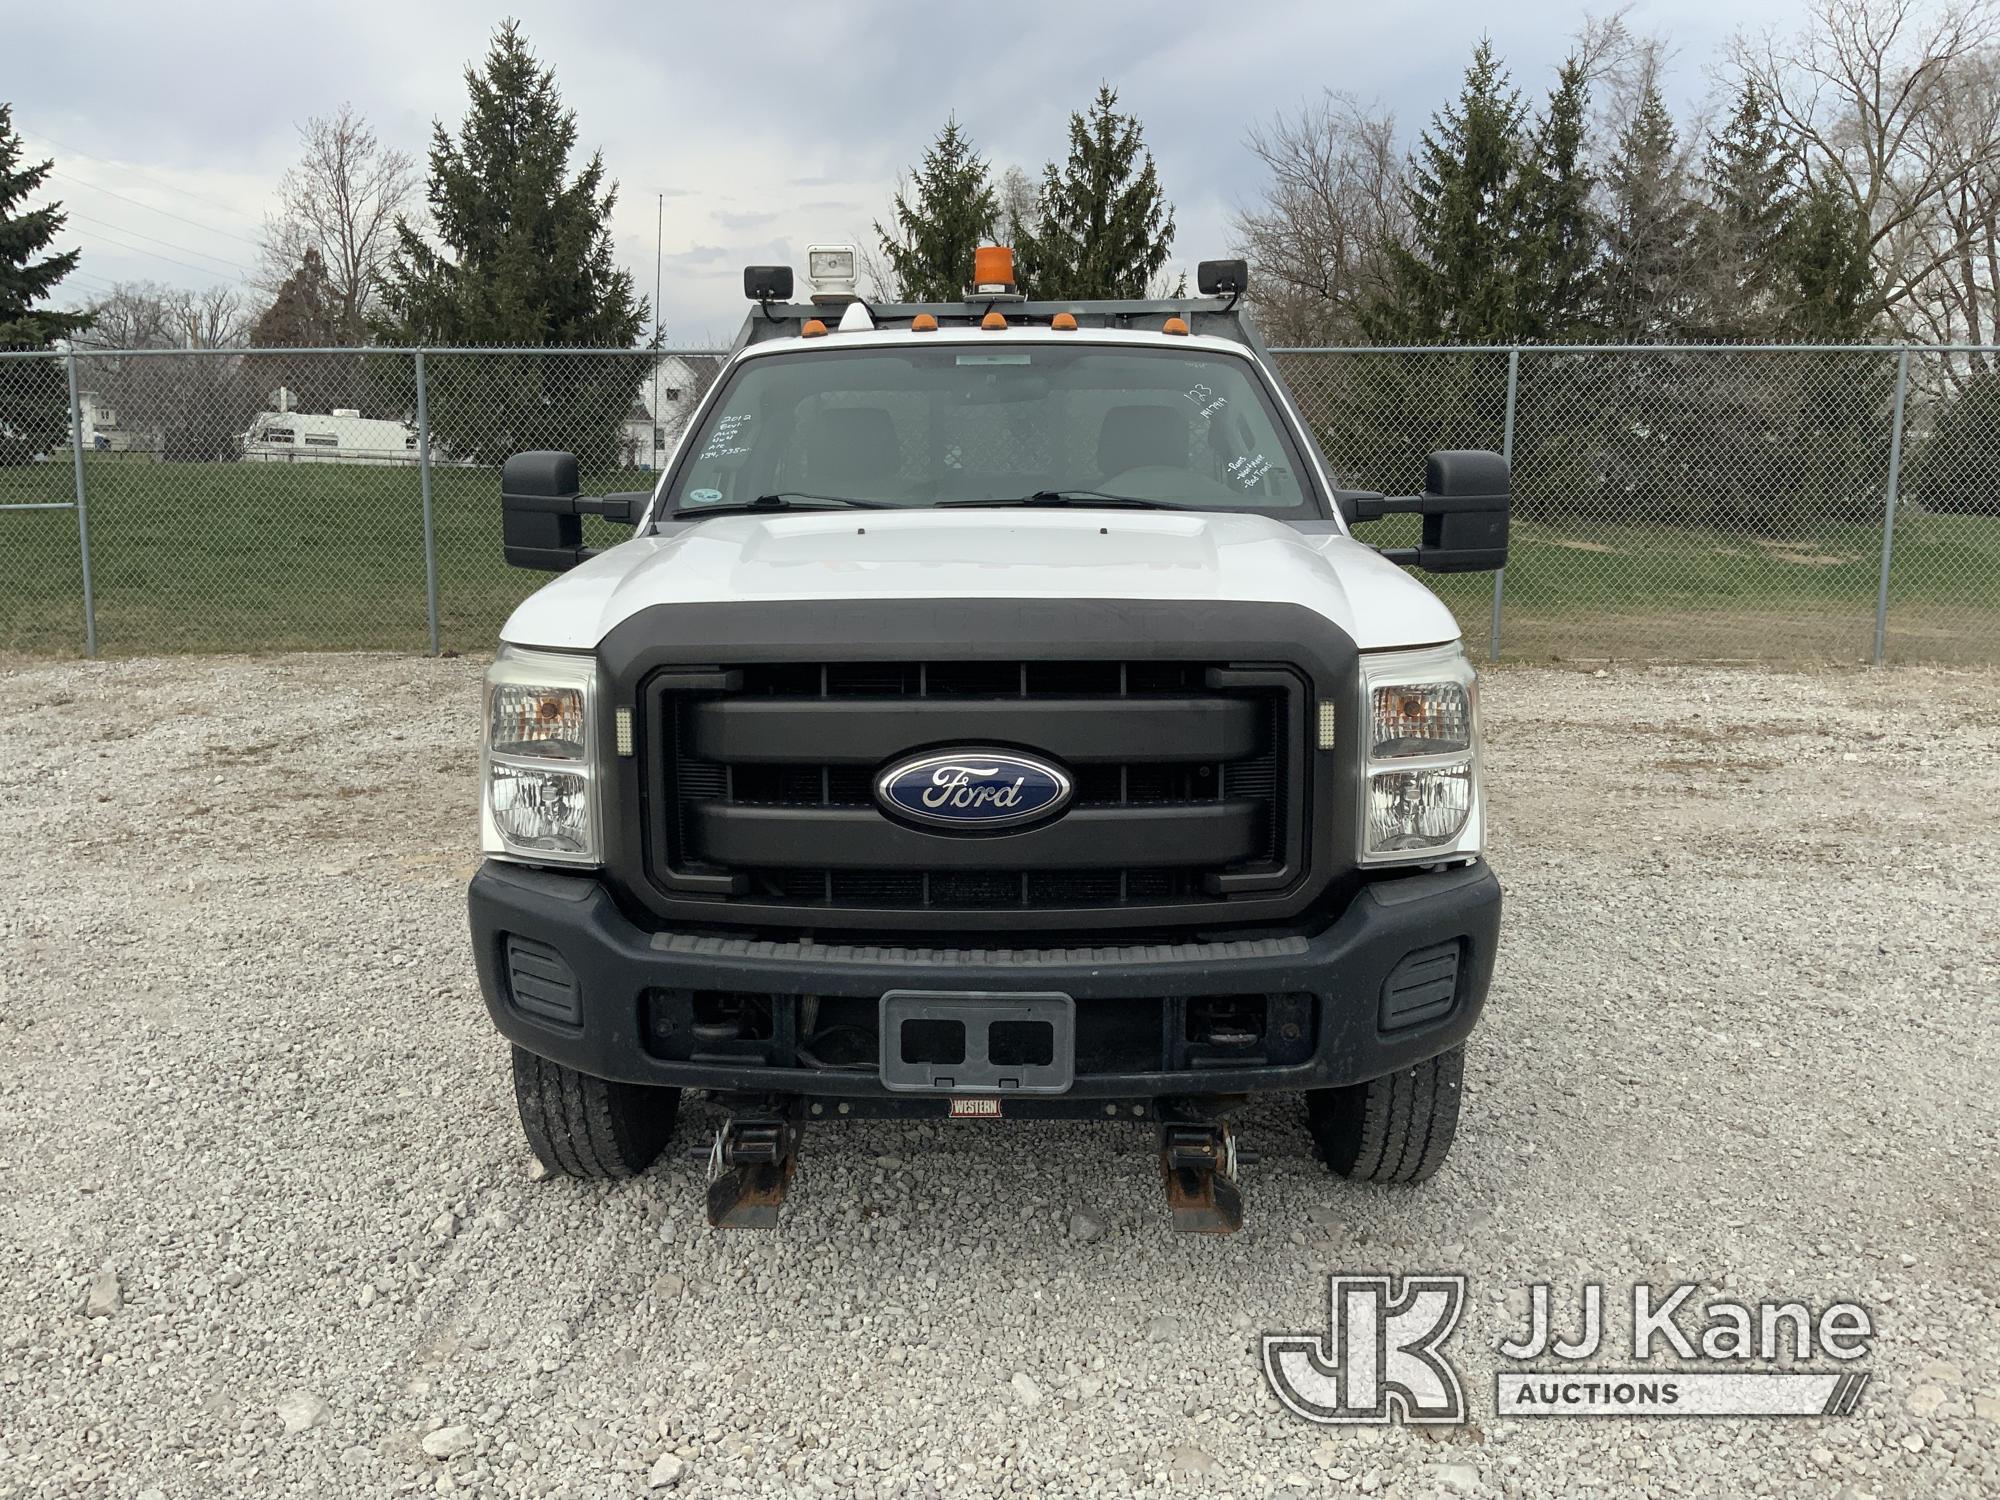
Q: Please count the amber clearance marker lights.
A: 5